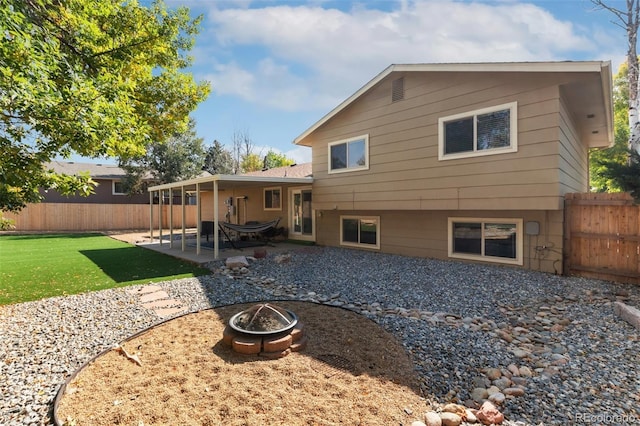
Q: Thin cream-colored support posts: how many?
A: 6